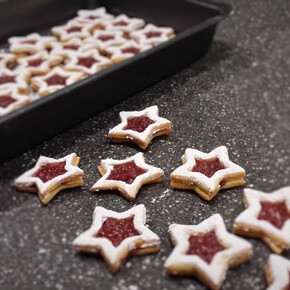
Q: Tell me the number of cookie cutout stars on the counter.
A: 8